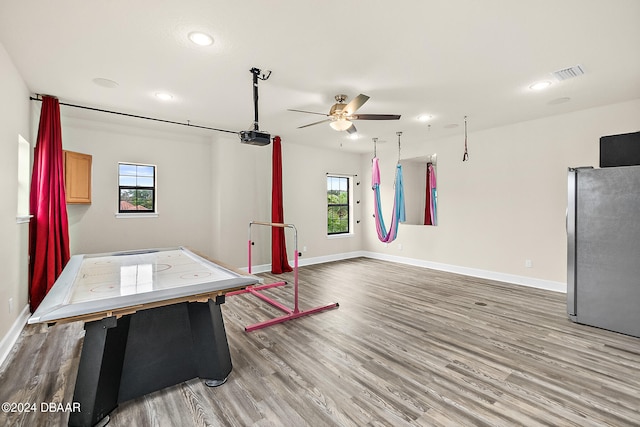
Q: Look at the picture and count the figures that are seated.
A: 0